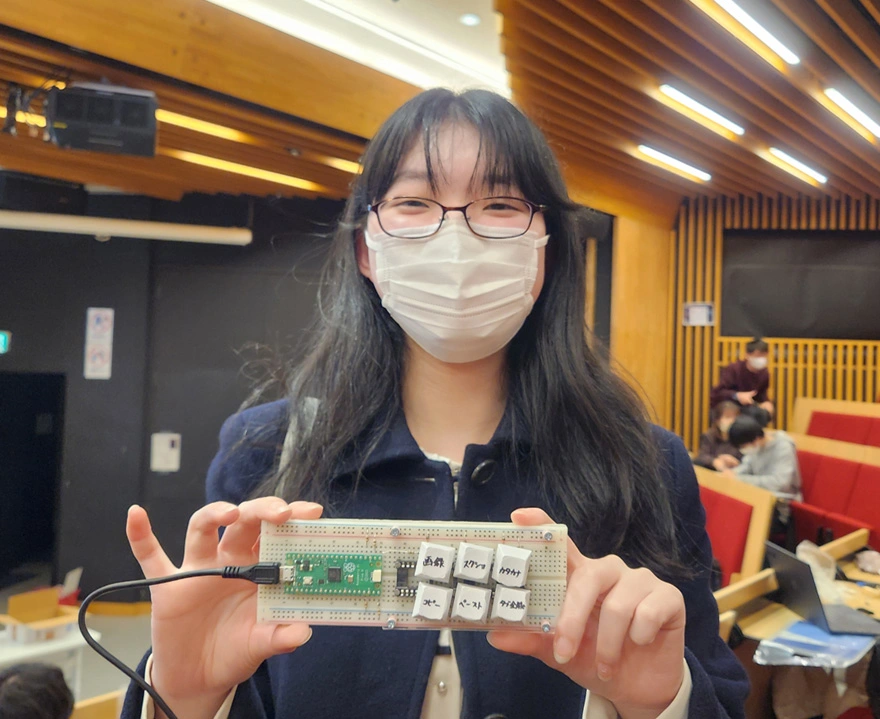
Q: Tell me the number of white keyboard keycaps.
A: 6